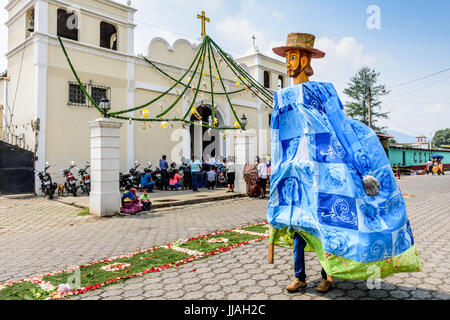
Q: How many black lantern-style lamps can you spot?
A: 2